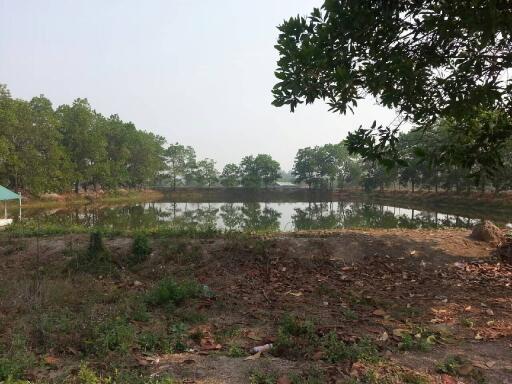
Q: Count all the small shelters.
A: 1